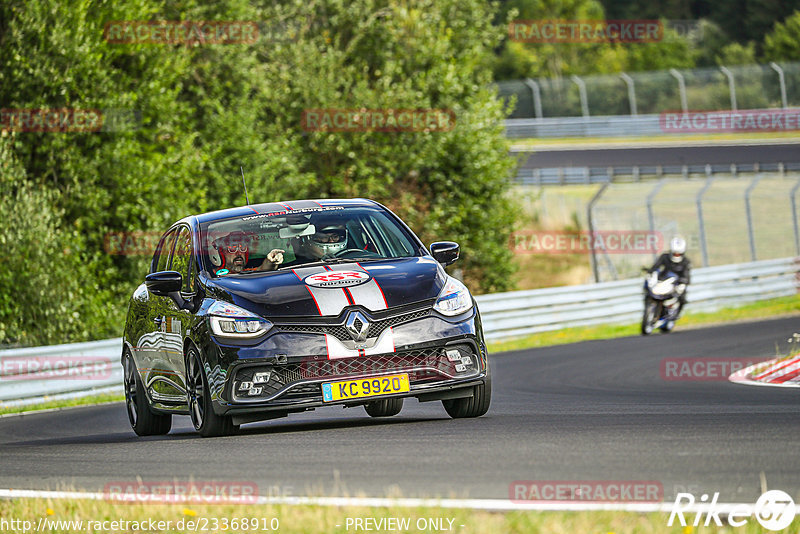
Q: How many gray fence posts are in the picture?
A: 11